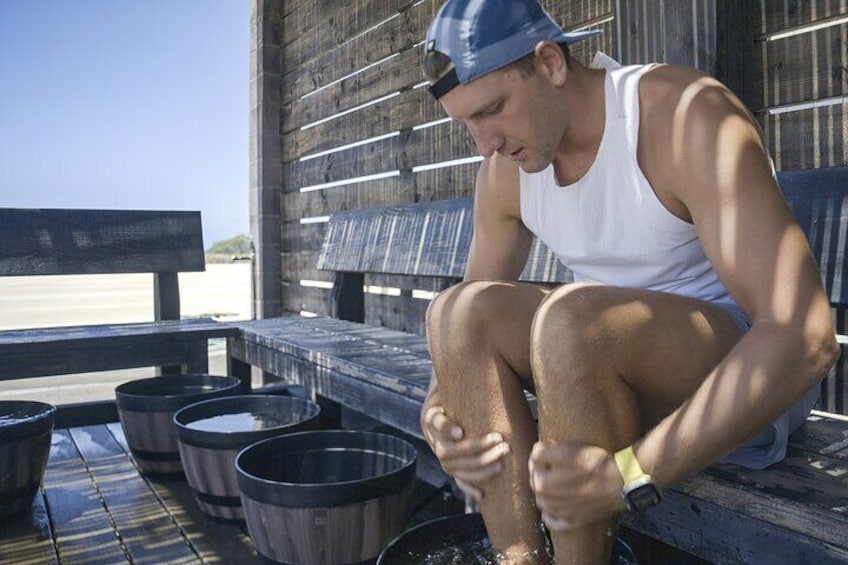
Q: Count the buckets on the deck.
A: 5